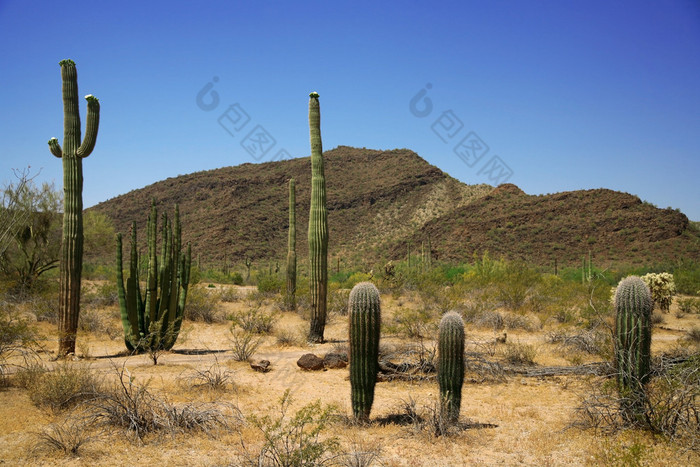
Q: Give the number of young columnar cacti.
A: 3